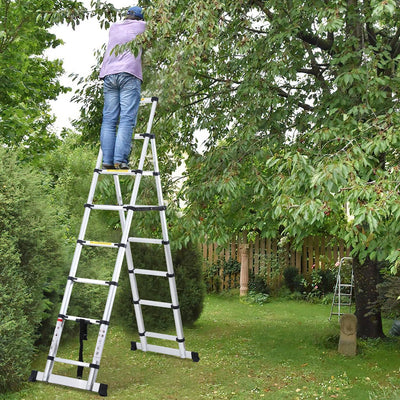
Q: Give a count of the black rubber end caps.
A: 4